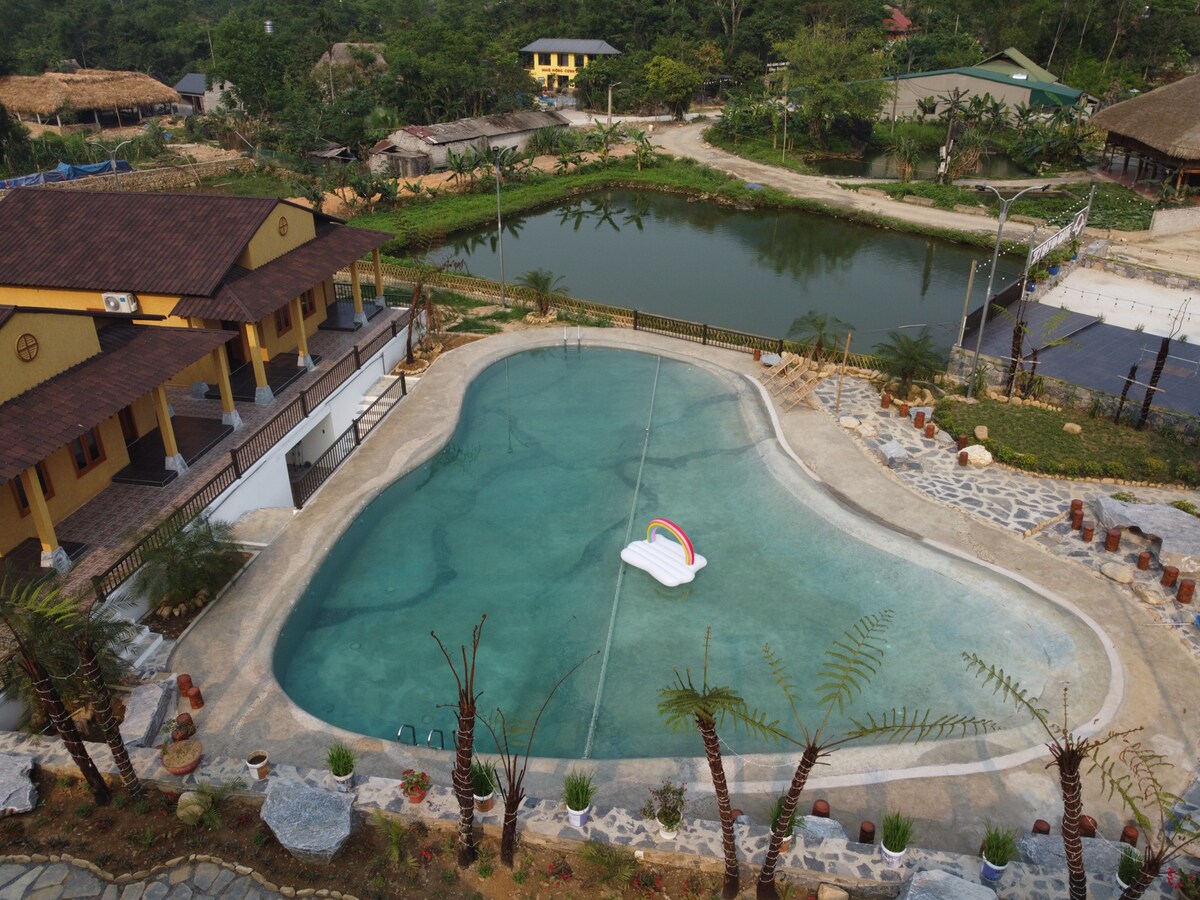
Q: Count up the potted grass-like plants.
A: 7